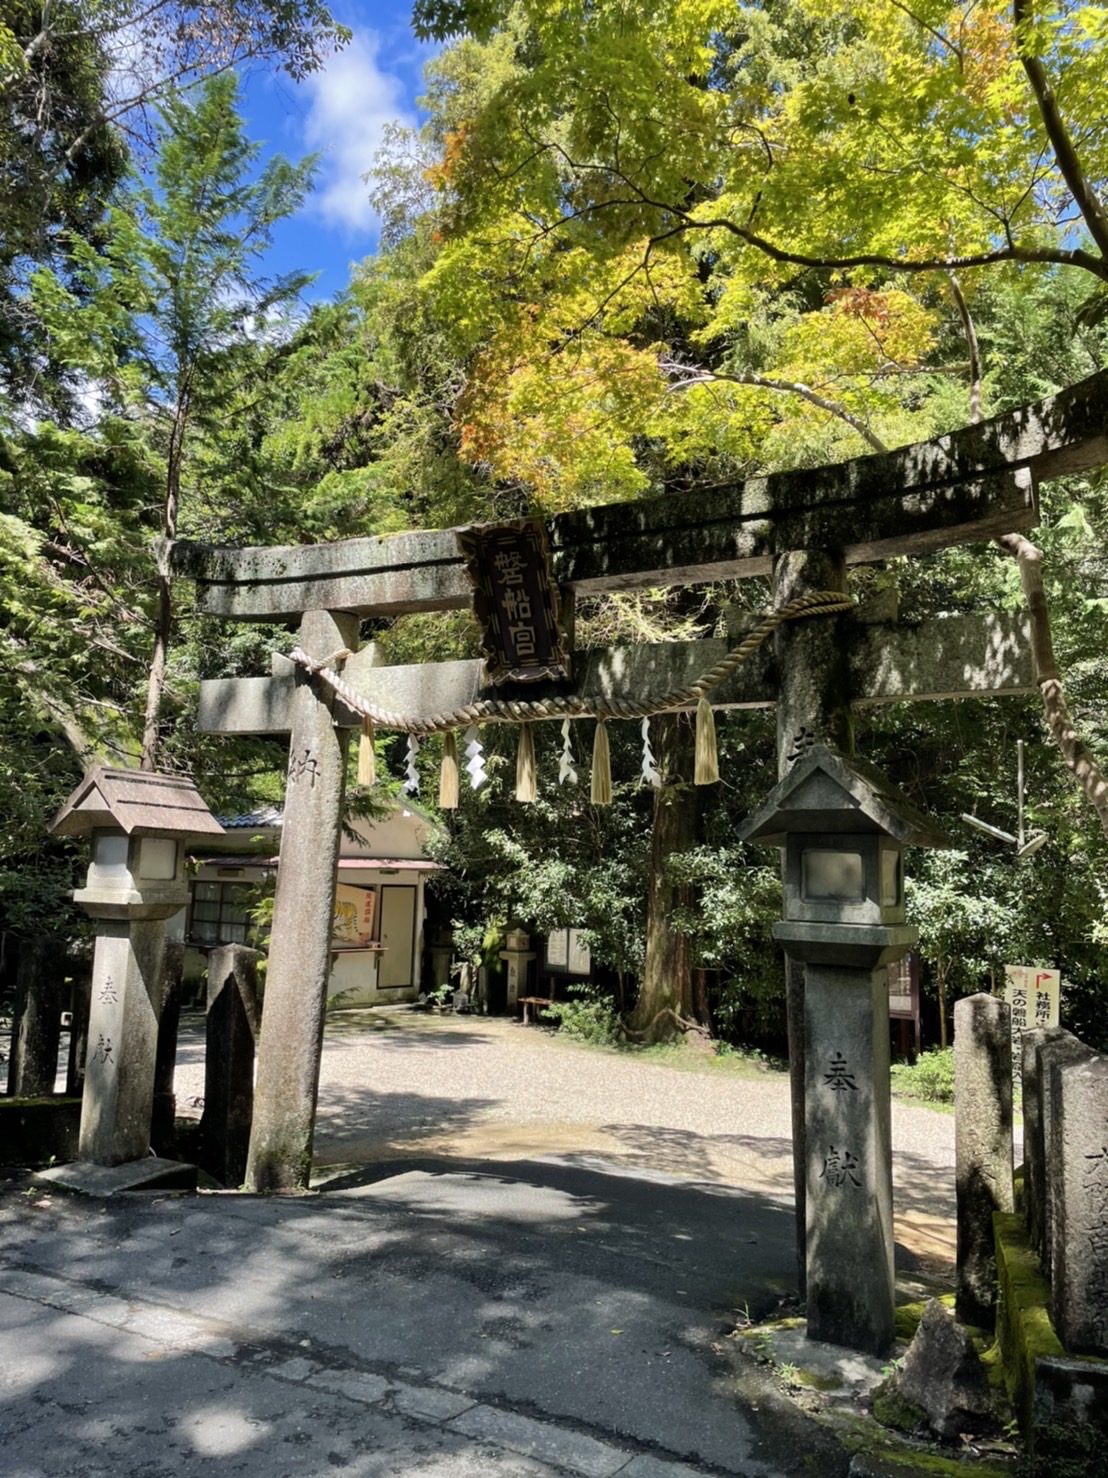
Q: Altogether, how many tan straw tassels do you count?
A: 5